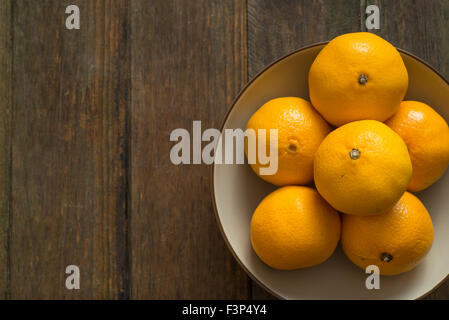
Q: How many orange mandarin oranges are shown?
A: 6